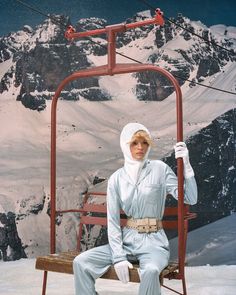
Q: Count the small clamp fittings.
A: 2